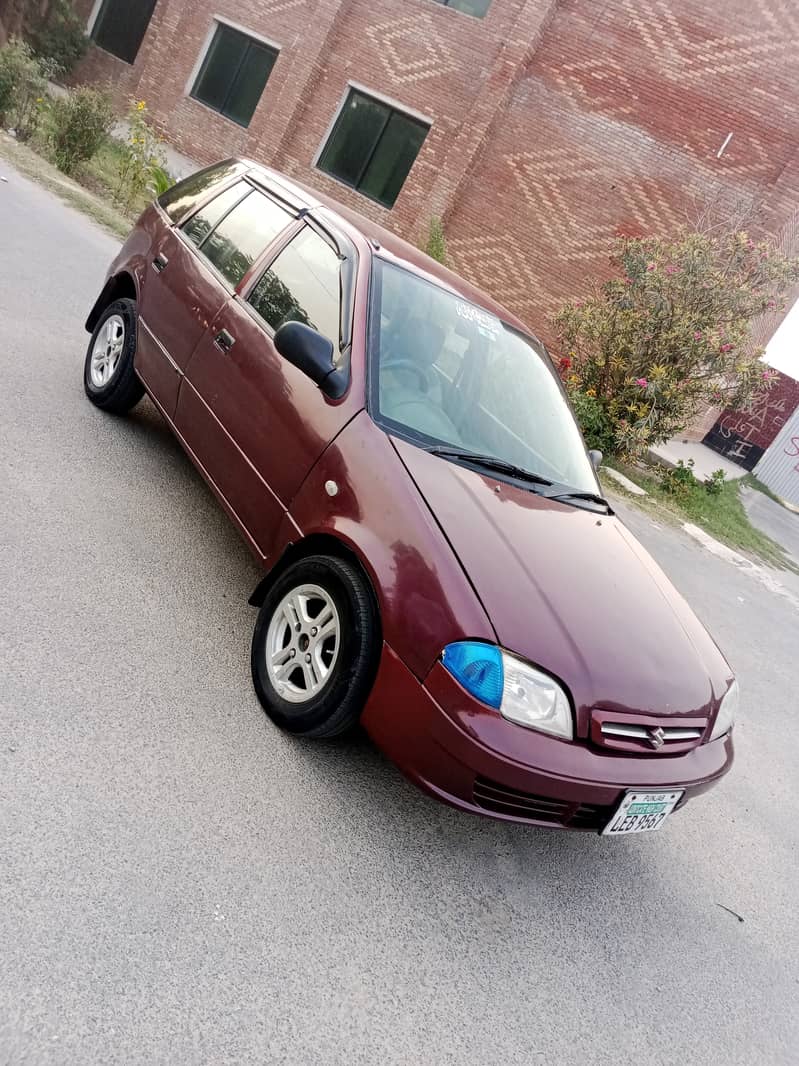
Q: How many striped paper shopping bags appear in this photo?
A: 0